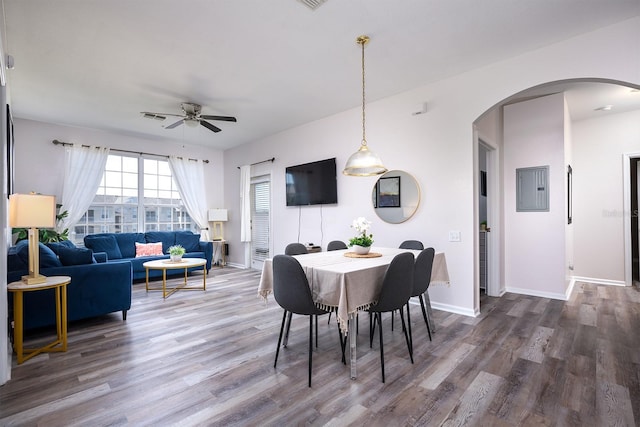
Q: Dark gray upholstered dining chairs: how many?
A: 6